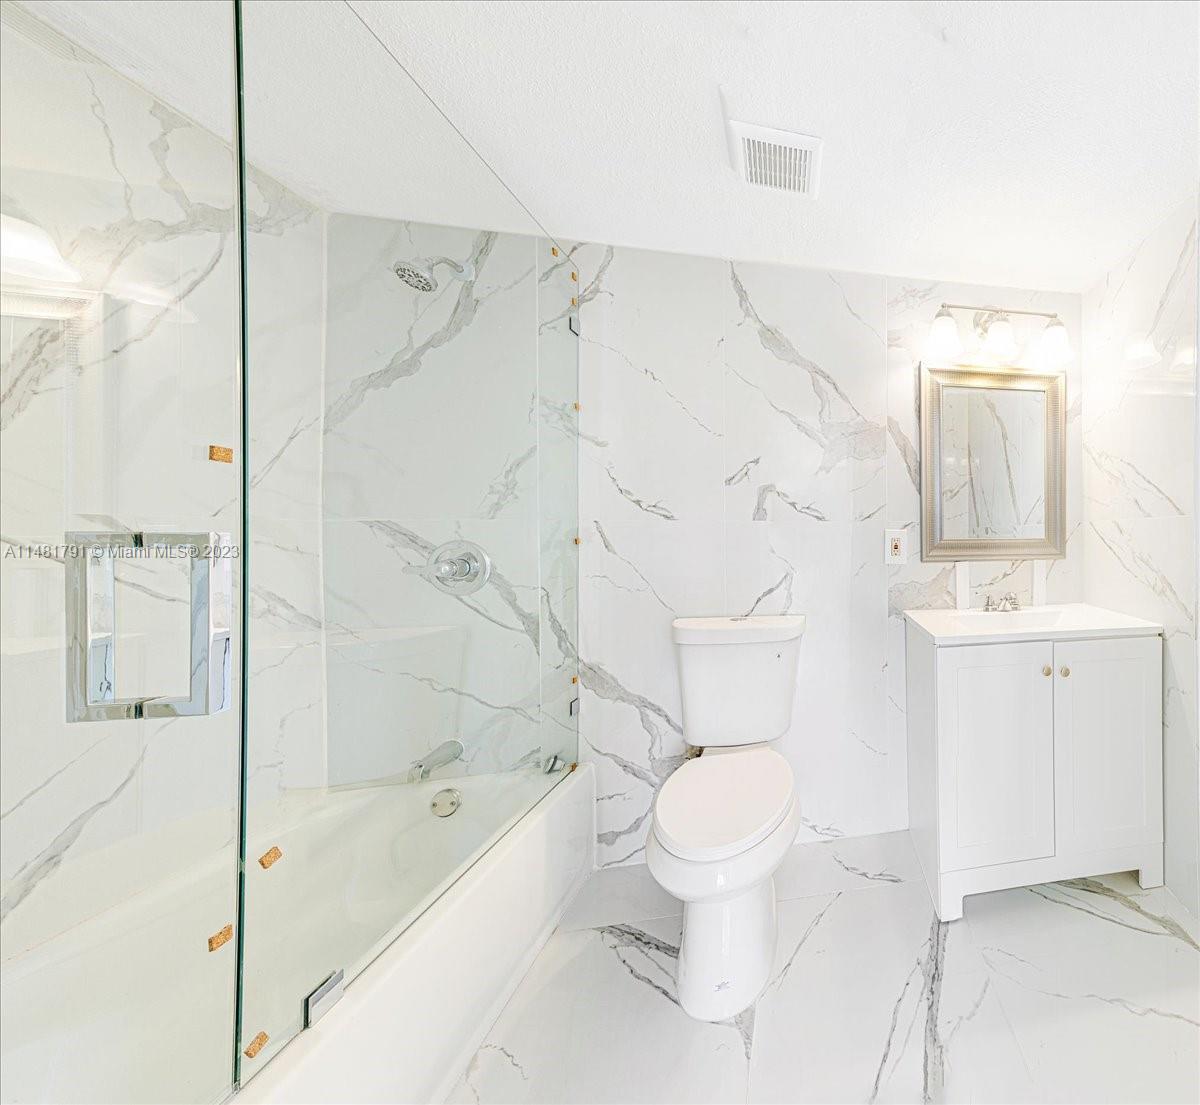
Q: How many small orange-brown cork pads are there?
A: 11